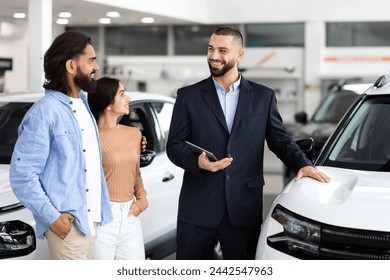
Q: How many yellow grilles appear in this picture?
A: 0